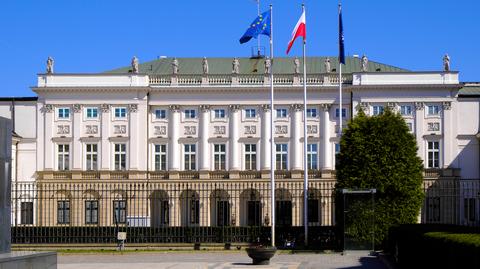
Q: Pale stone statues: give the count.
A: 10